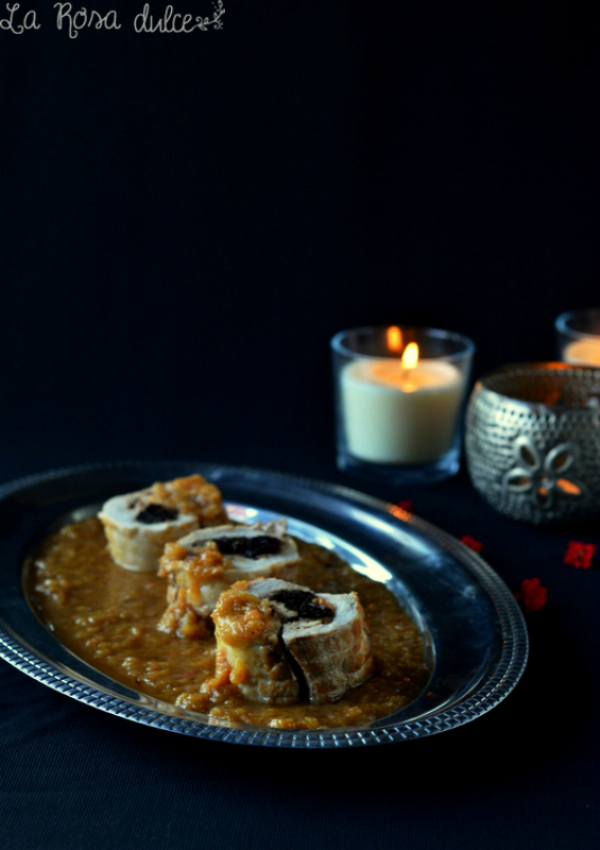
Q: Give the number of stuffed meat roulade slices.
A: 3